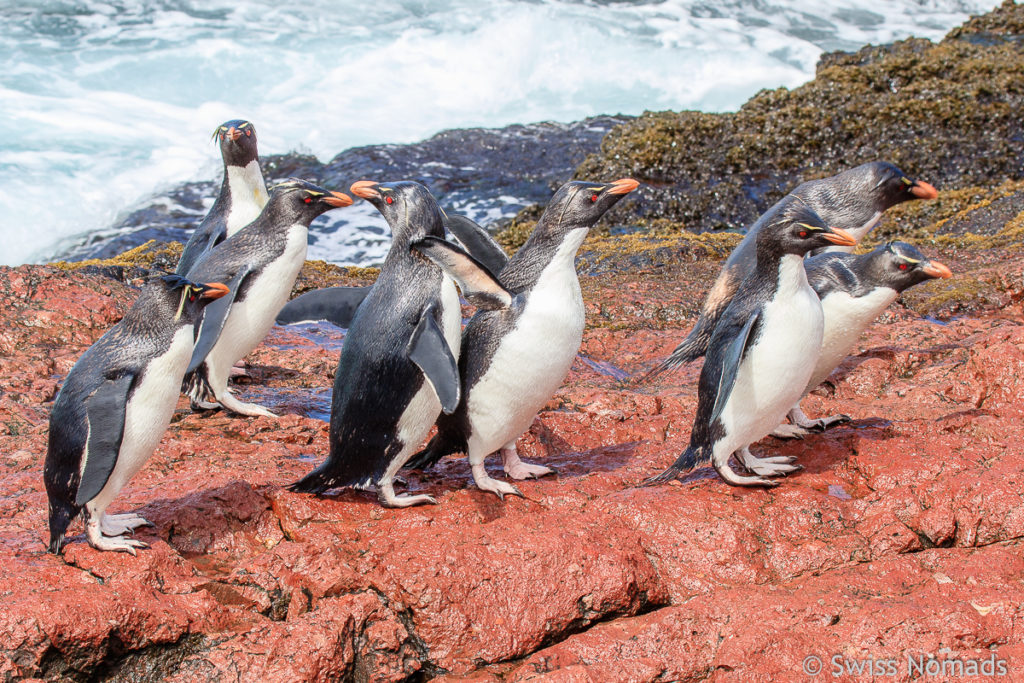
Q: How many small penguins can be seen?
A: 8